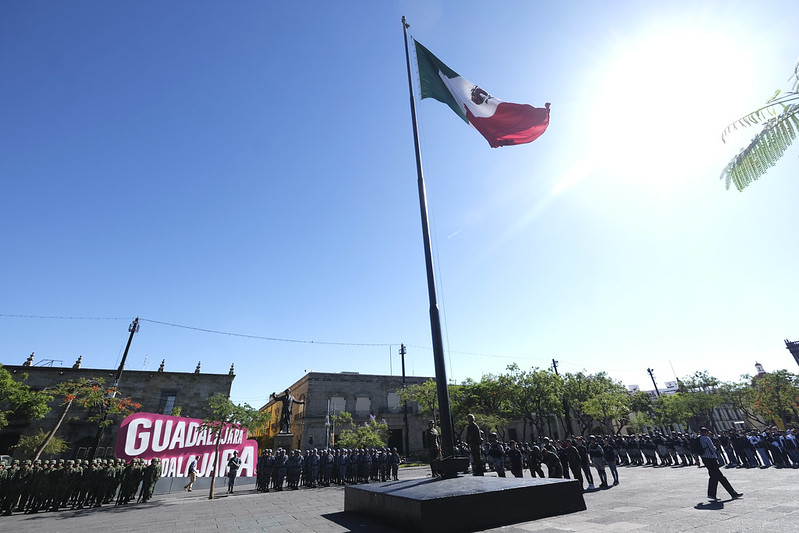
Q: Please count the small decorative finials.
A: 5